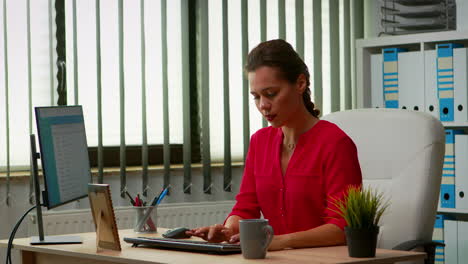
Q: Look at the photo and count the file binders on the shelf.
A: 12